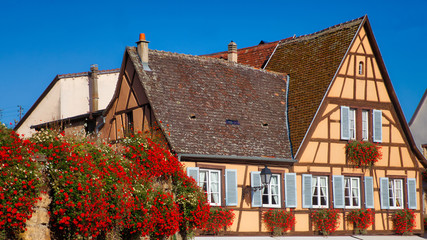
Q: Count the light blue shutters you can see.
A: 11